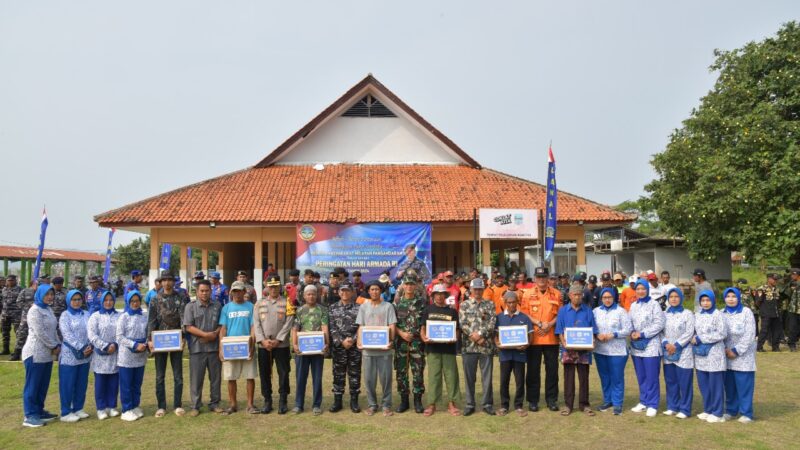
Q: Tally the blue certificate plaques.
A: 7